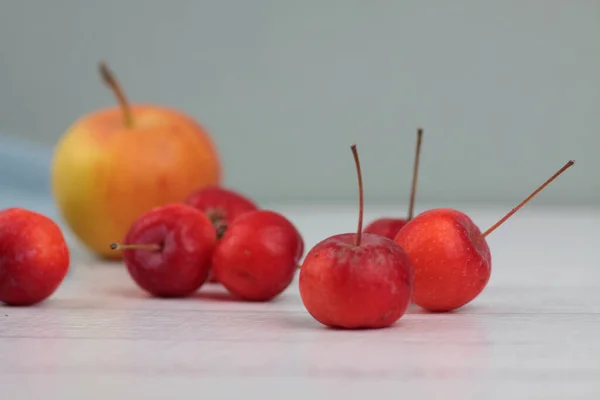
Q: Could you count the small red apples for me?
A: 7